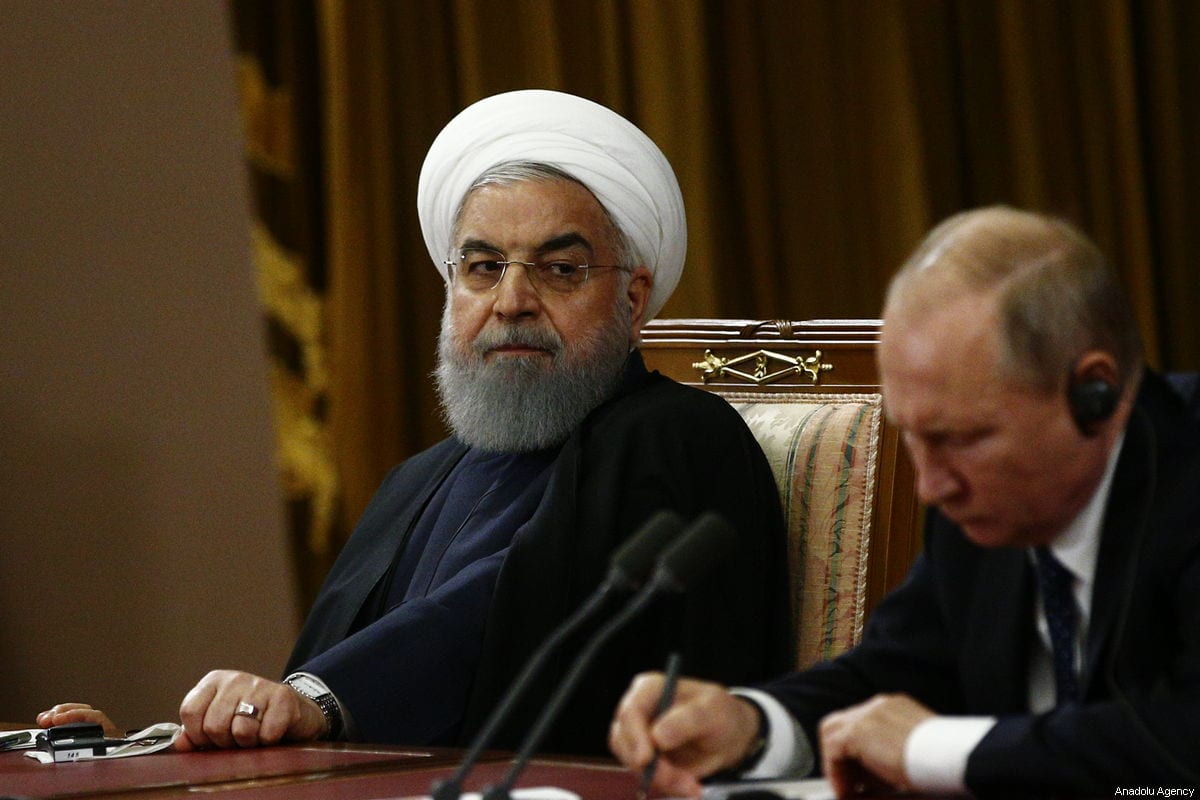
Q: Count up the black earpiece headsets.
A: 1